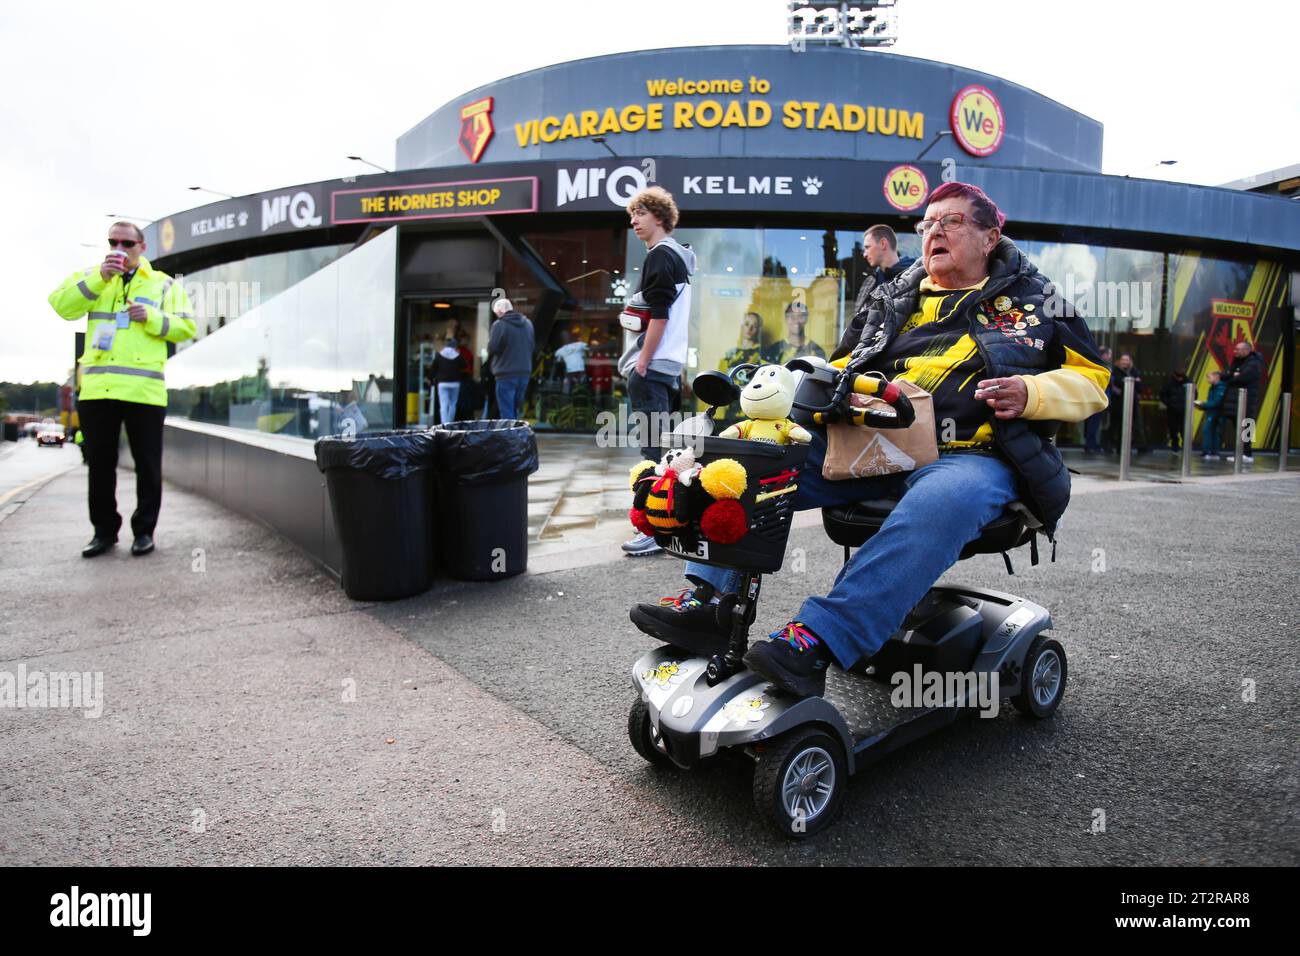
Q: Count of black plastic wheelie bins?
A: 2